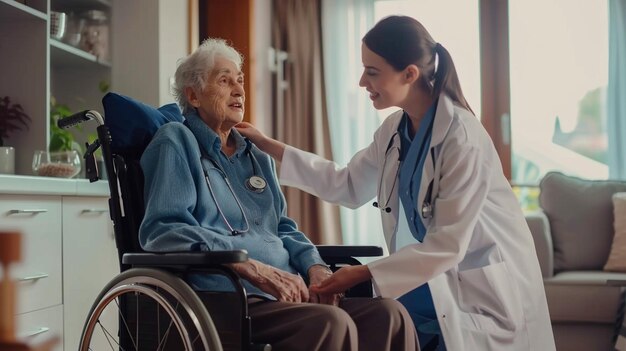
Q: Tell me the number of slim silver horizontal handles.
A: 4